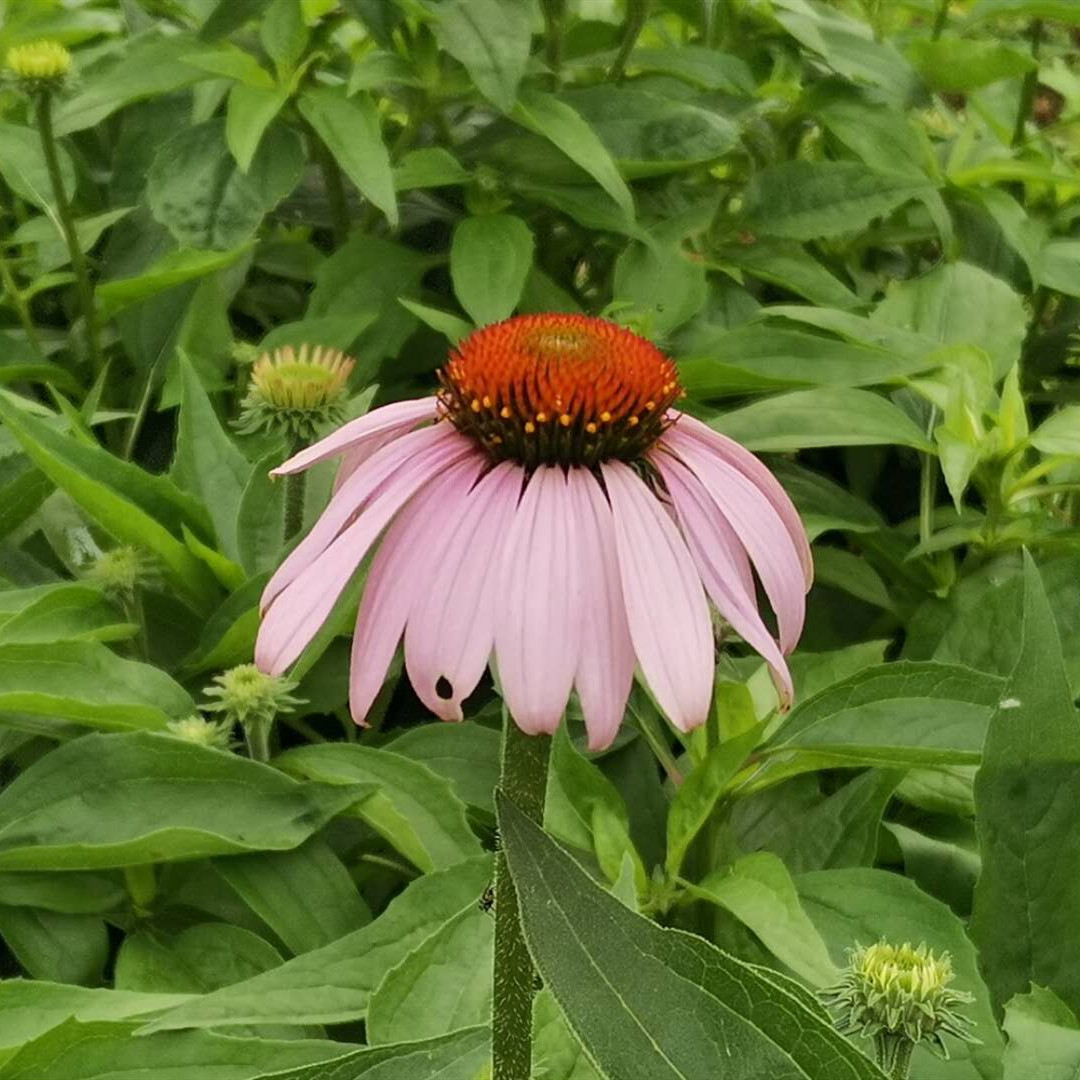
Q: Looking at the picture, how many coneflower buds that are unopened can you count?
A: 6